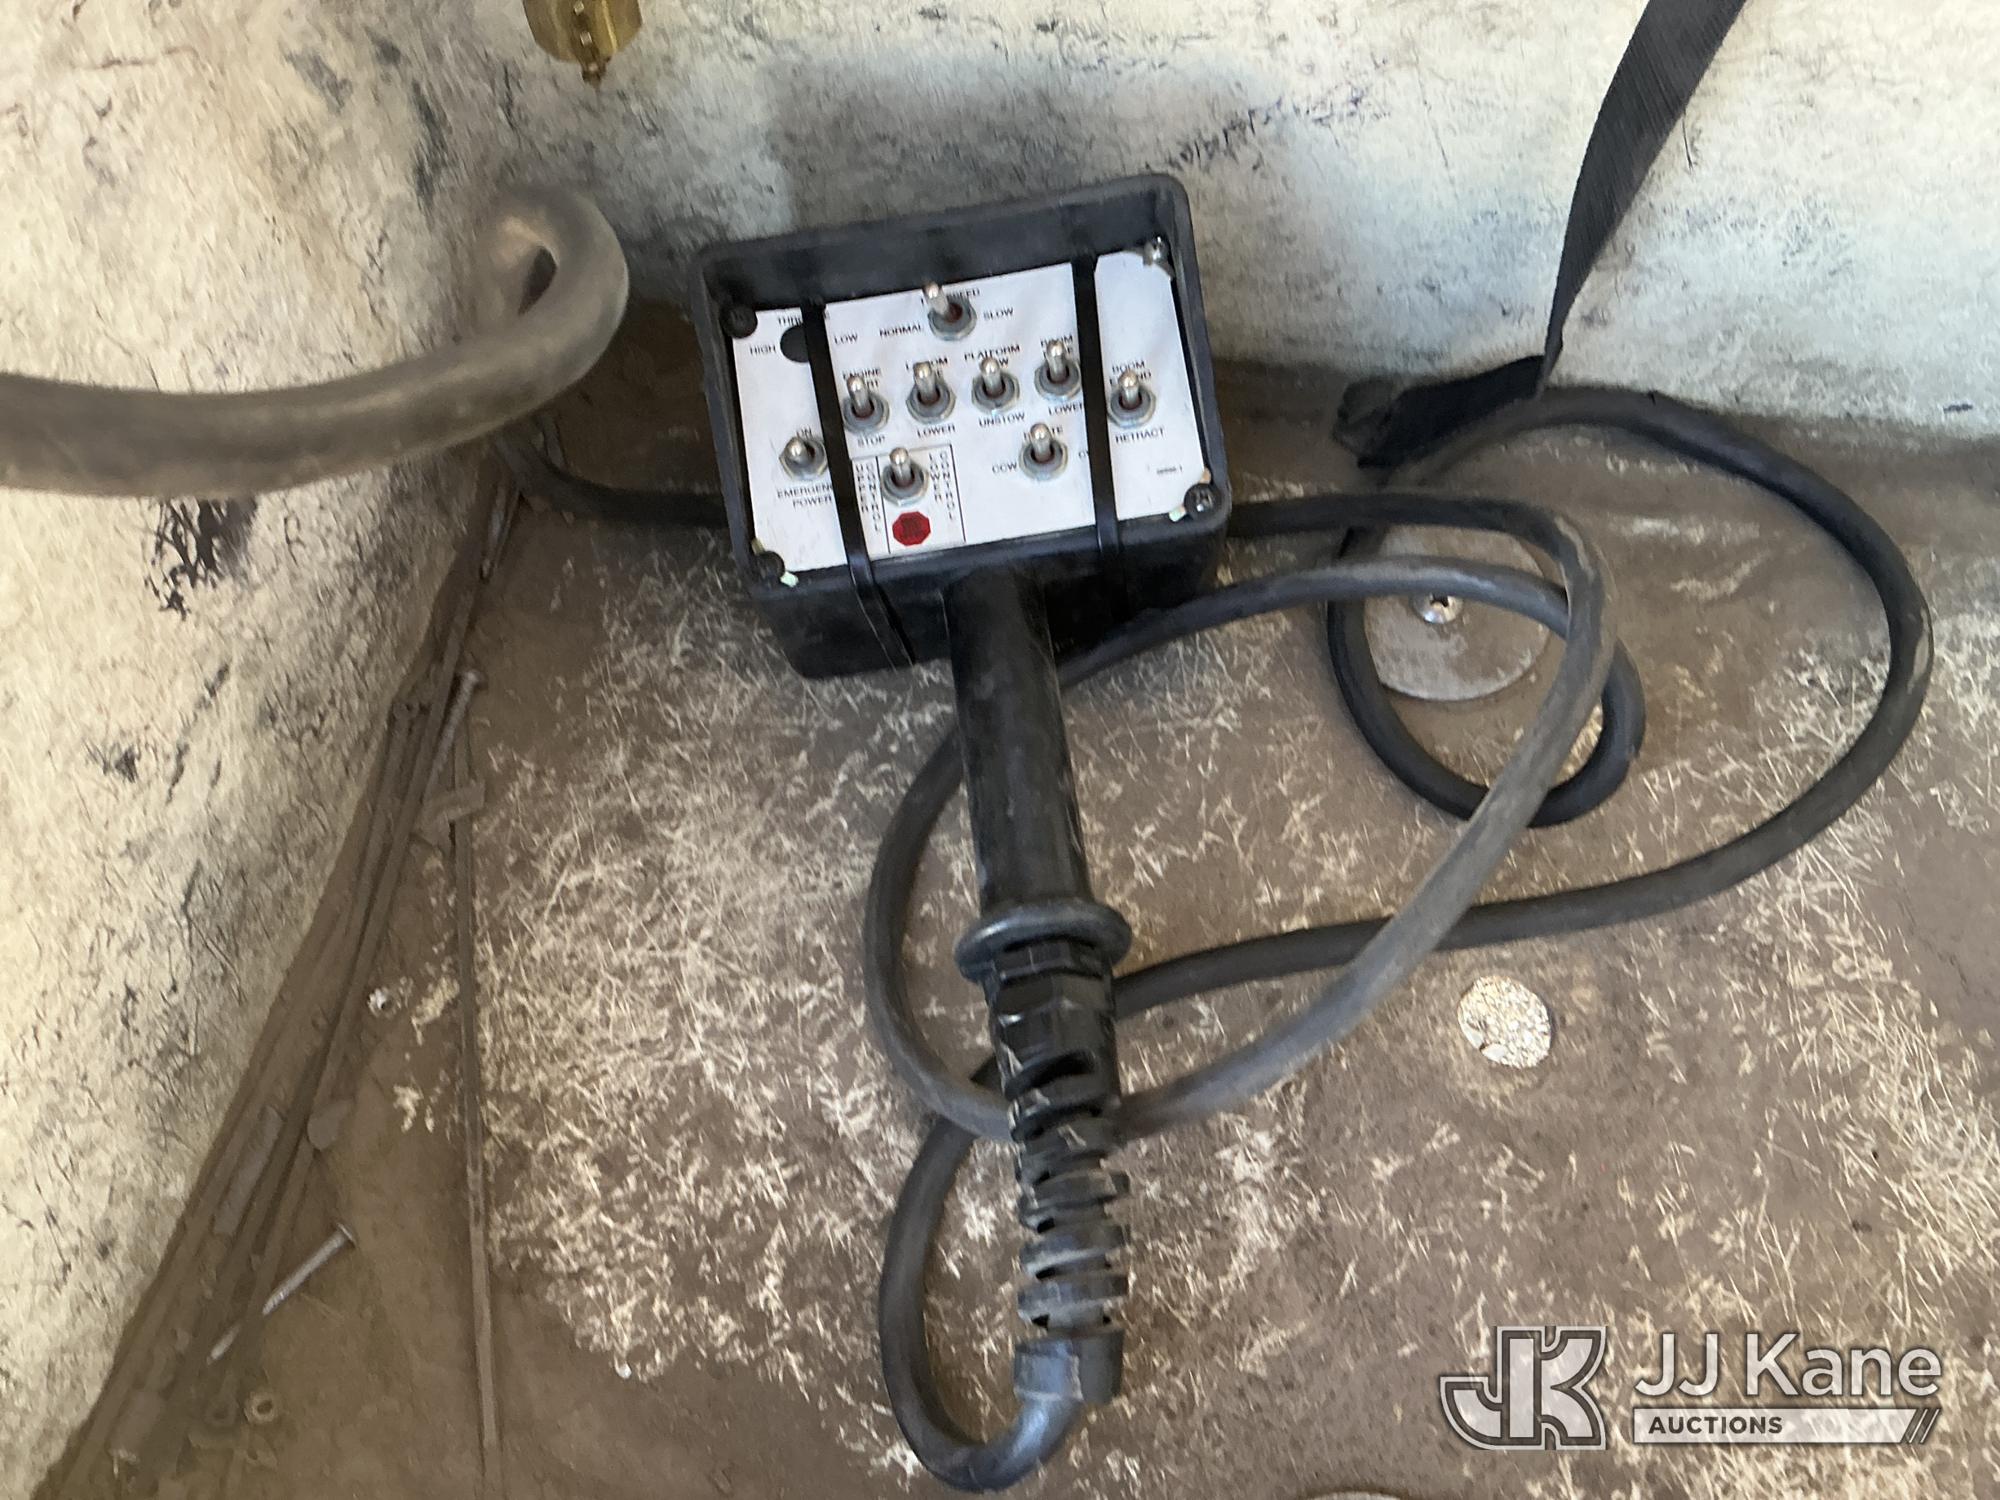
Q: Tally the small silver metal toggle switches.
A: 9